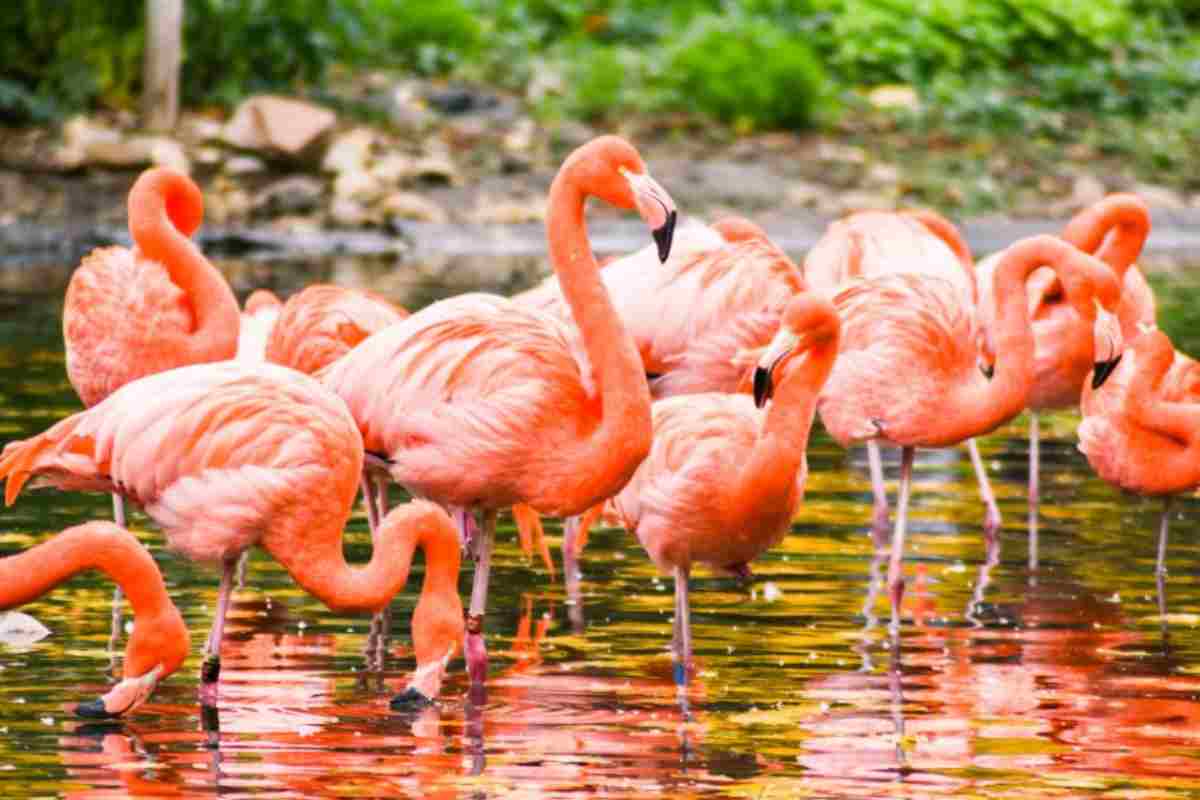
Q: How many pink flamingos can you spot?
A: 11